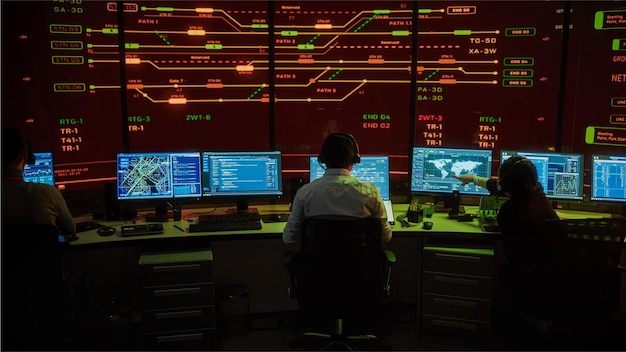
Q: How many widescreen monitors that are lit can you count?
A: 7